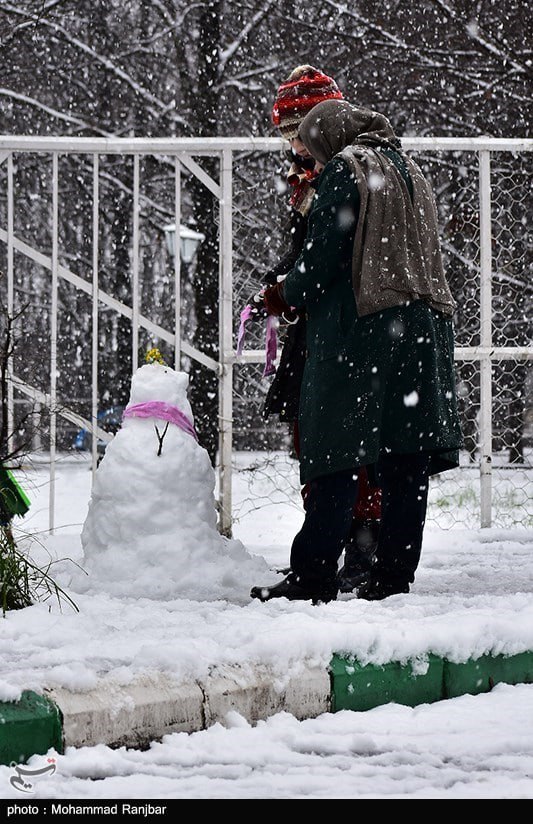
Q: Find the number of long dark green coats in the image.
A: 1